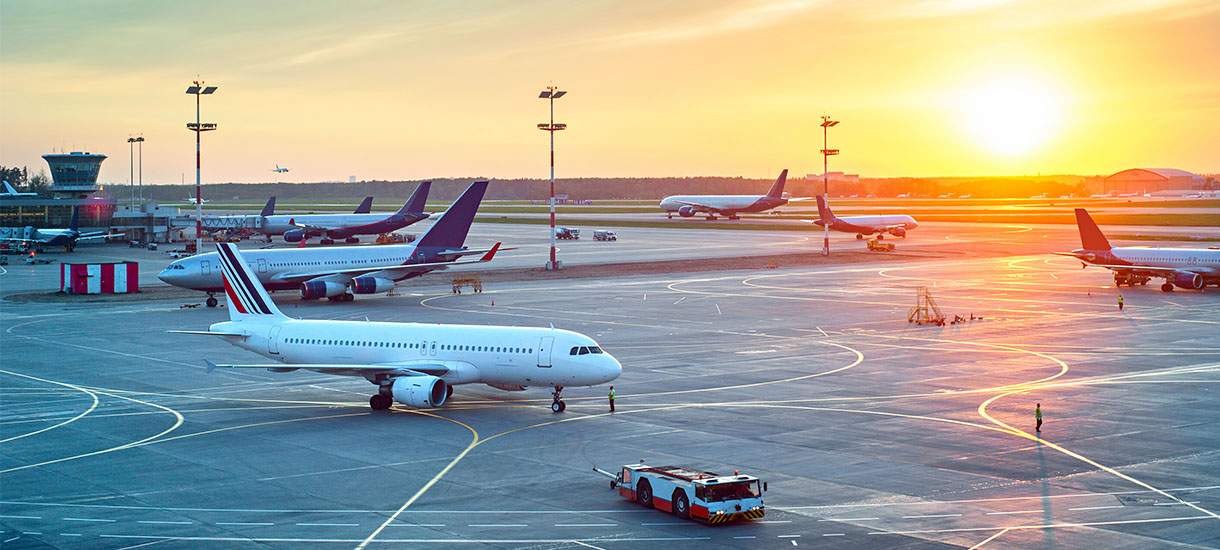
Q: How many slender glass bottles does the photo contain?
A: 0